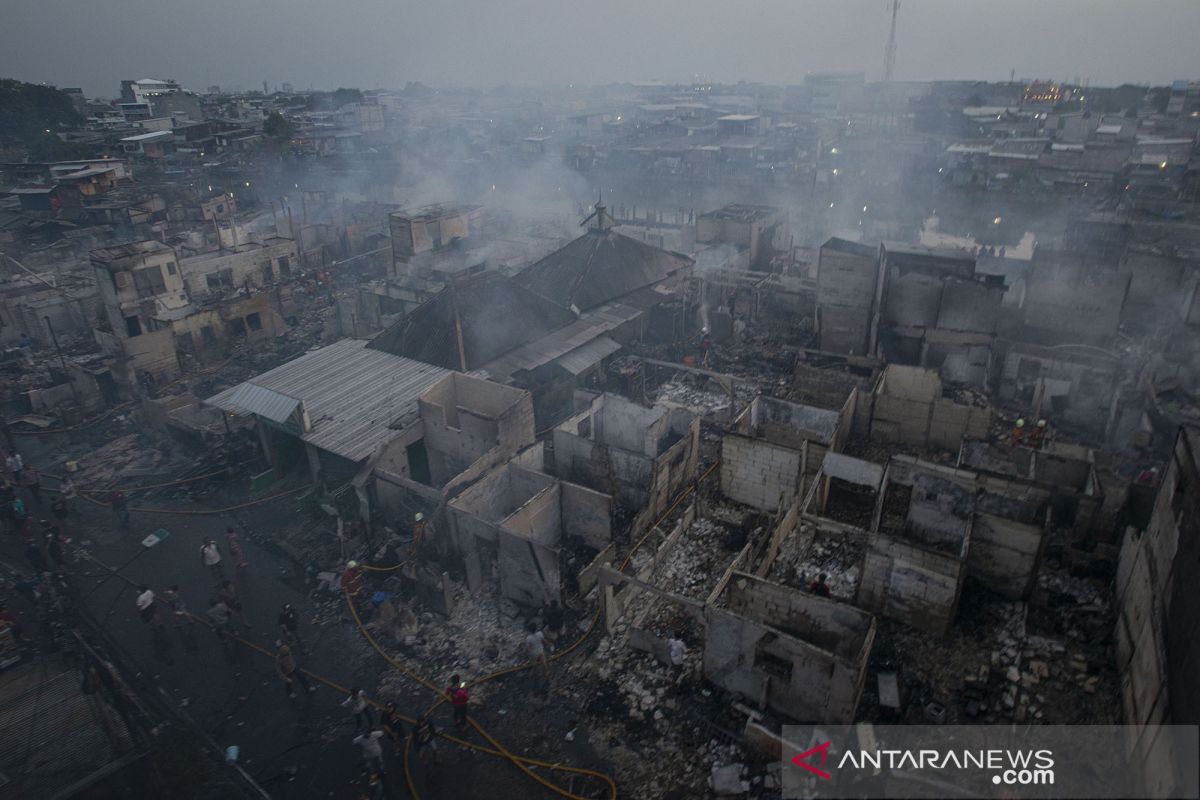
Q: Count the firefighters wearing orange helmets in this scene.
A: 0